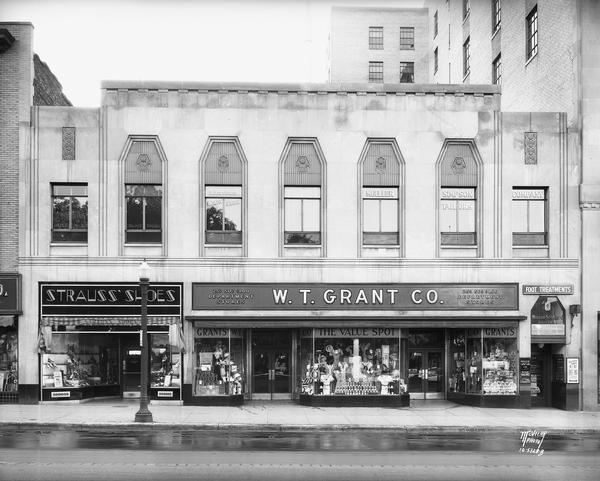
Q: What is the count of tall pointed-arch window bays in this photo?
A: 5